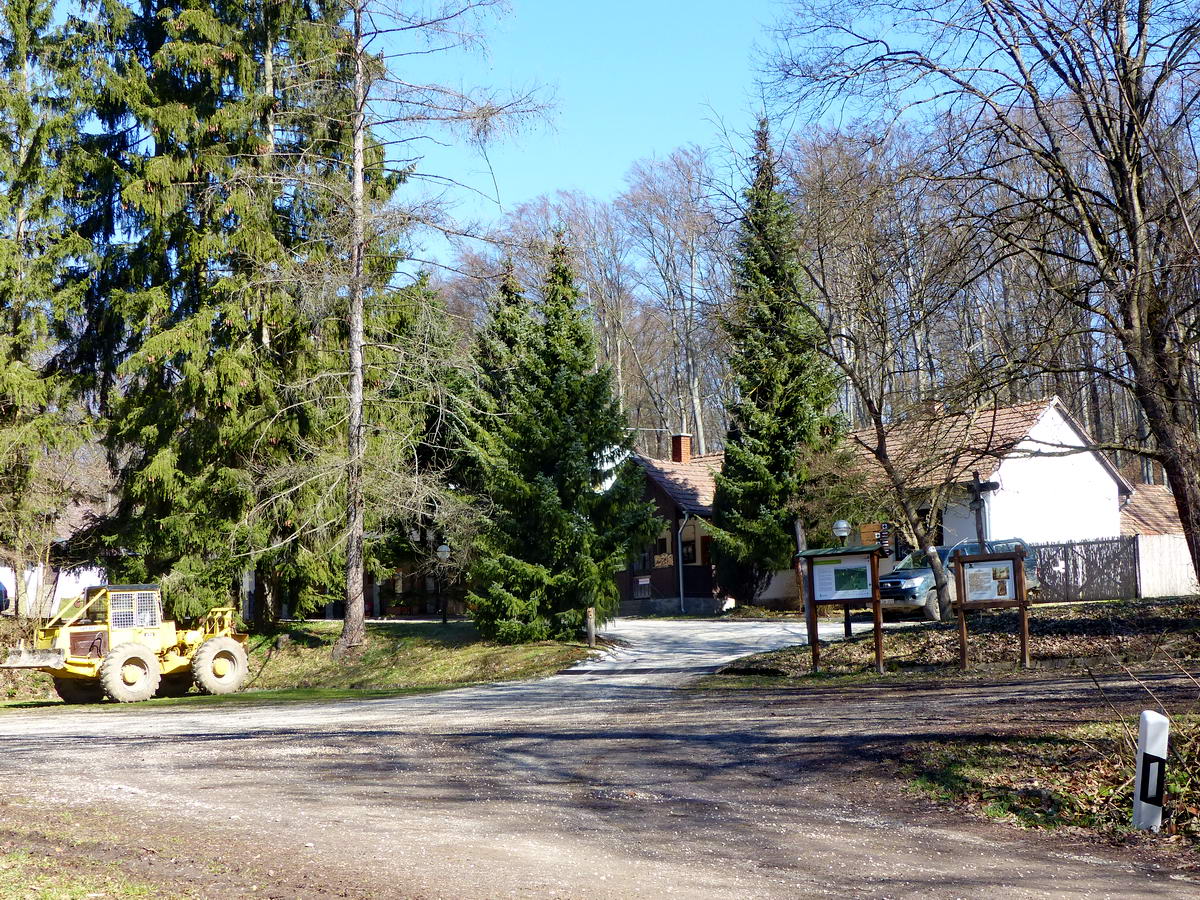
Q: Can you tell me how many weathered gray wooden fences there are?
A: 1